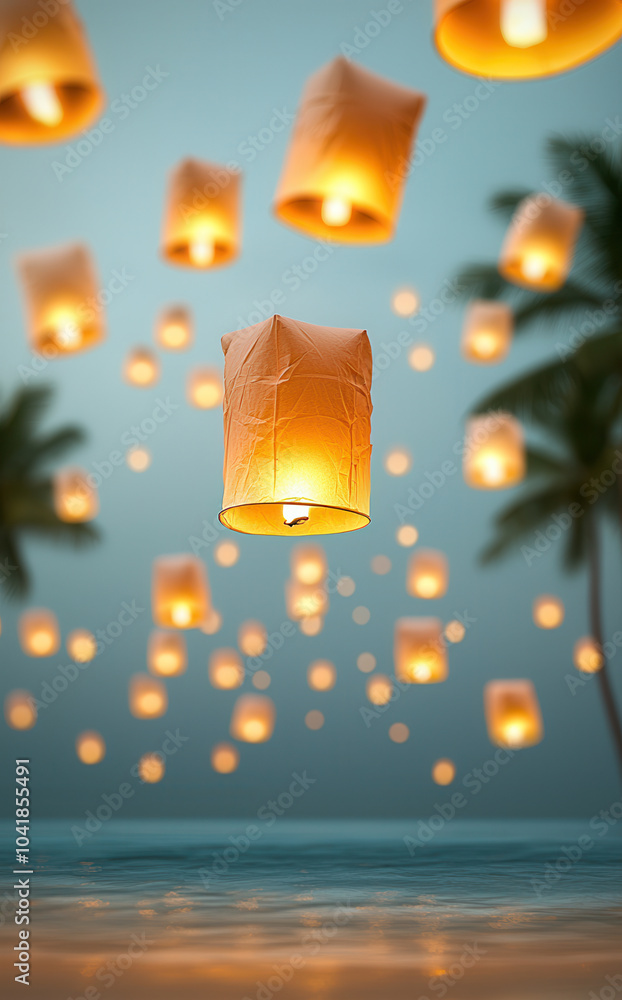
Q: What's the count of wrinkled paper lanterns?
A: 1